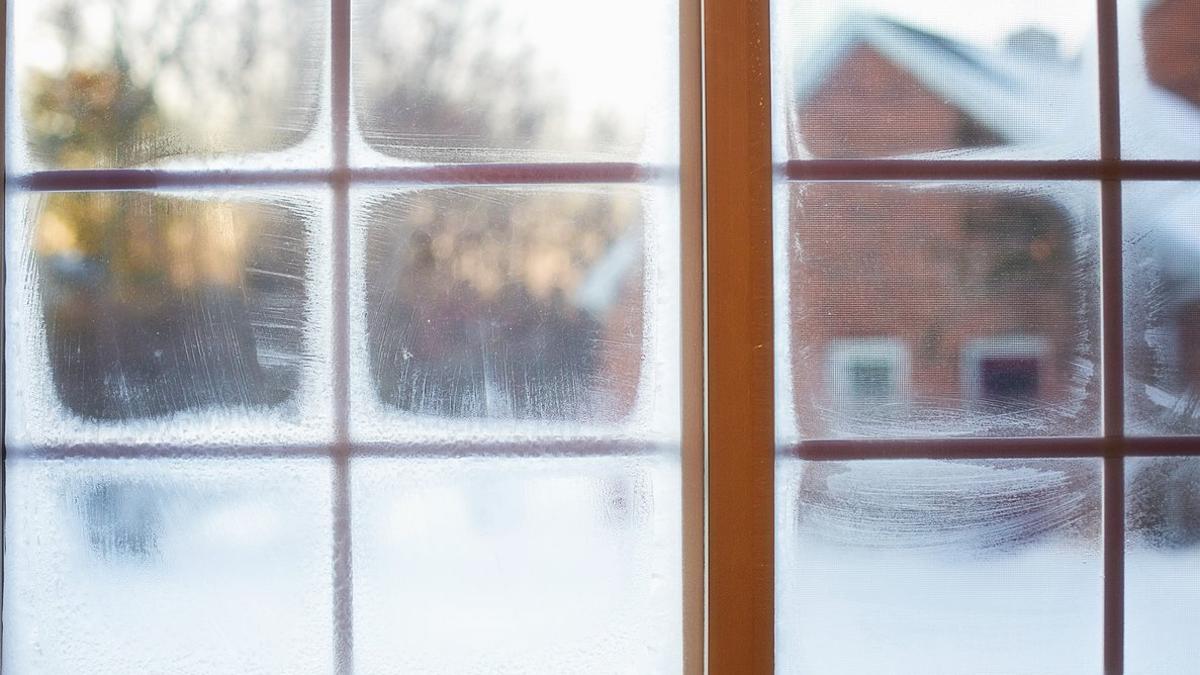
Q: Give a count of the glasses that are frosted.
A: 12